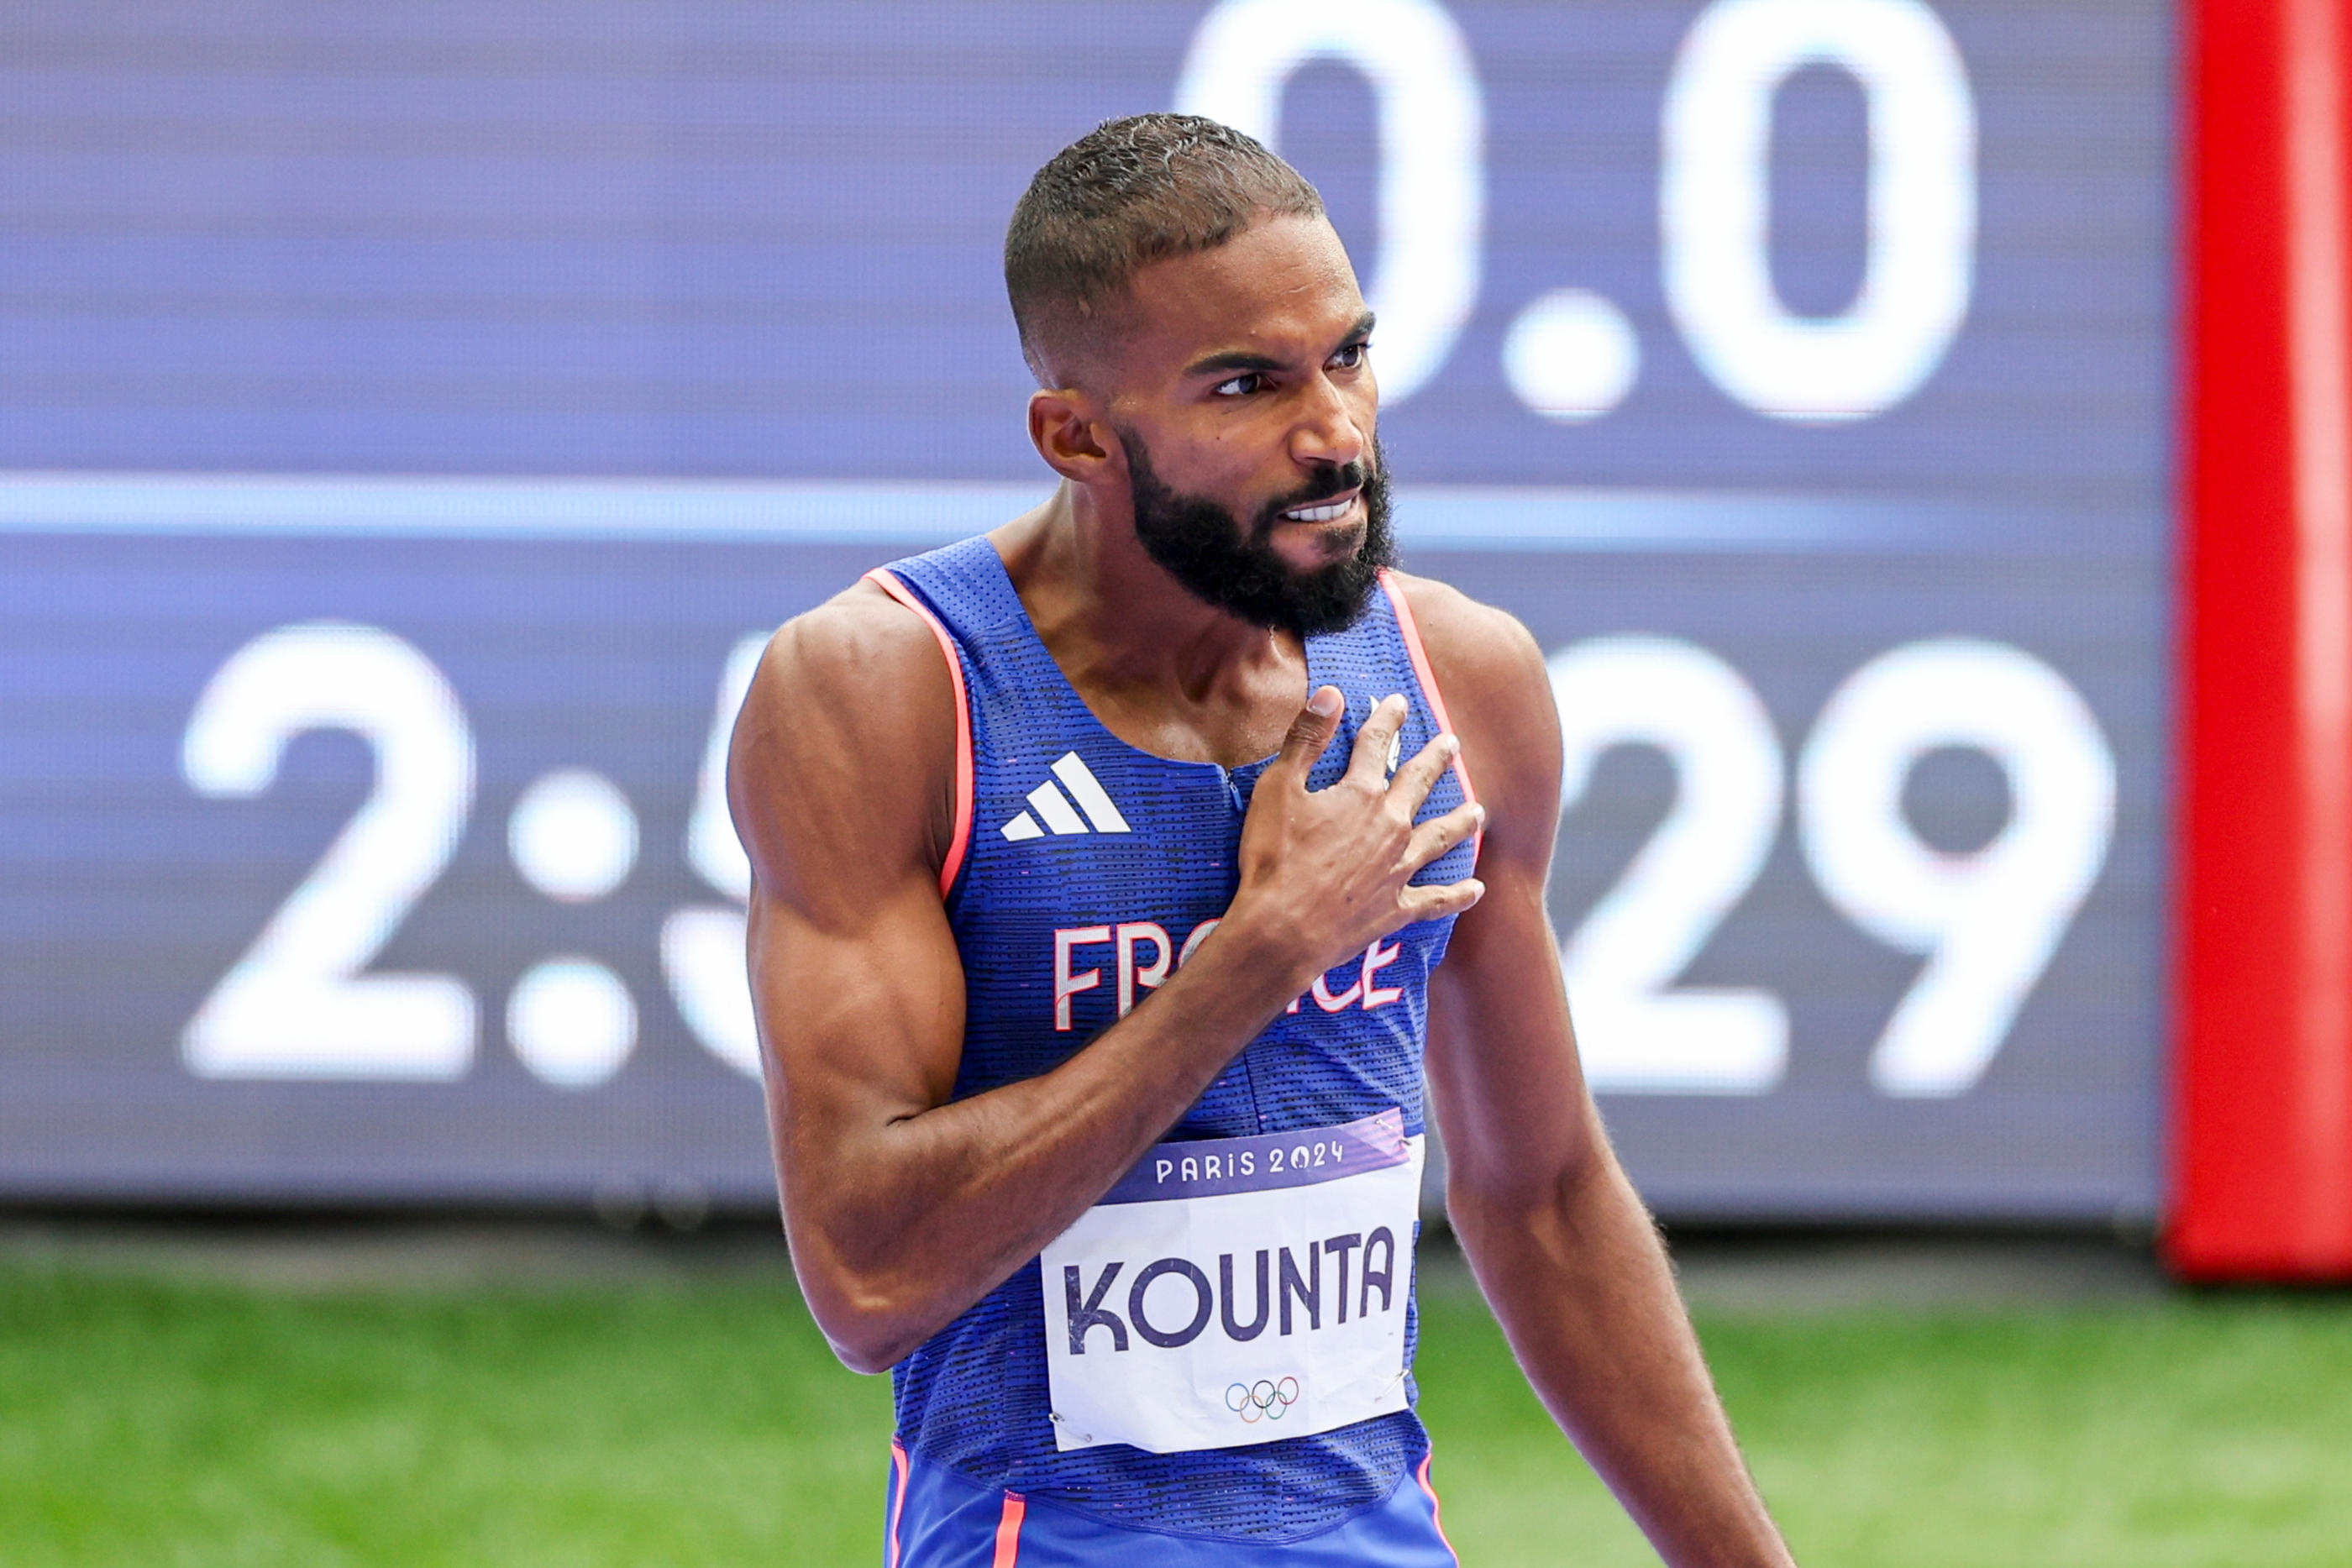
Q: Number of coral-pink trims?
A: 5